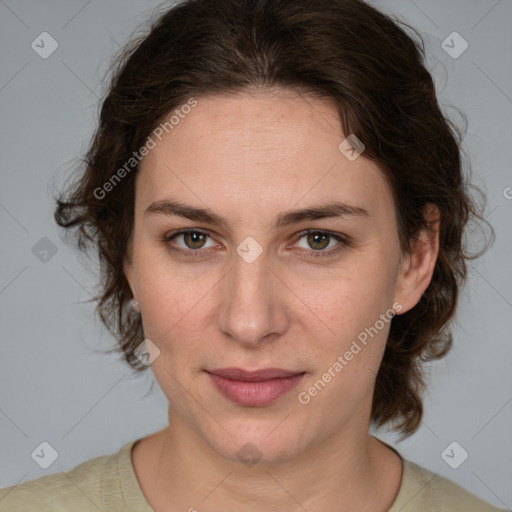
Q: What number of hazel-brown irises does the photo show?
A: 2